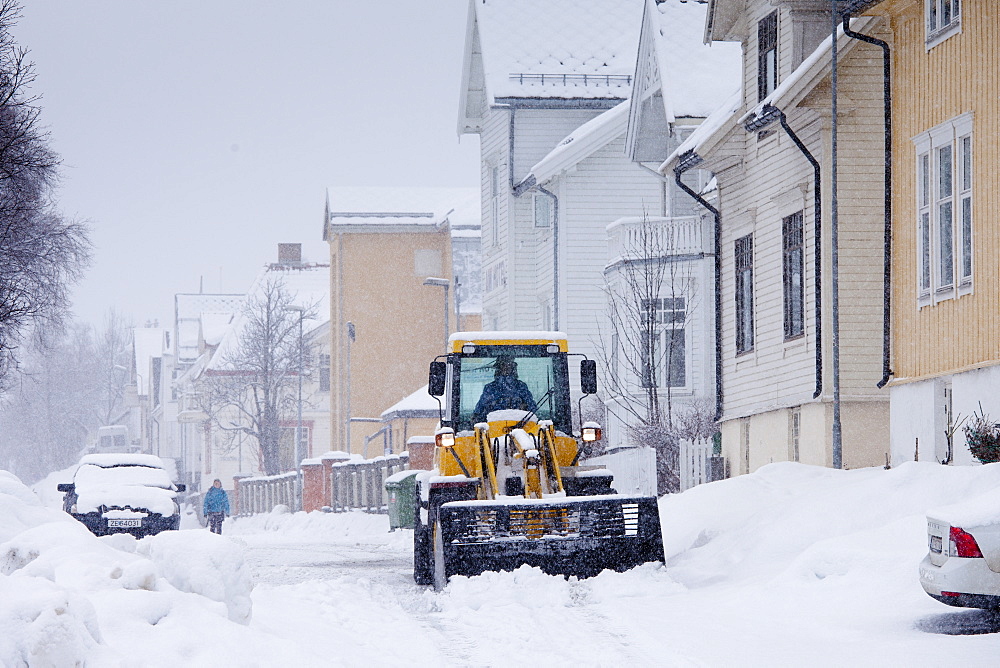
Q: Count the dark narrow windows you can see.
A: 3